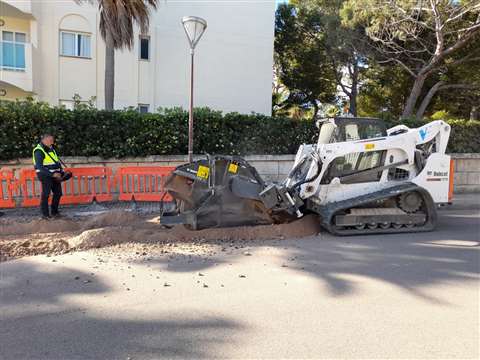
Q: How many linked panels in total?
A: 3